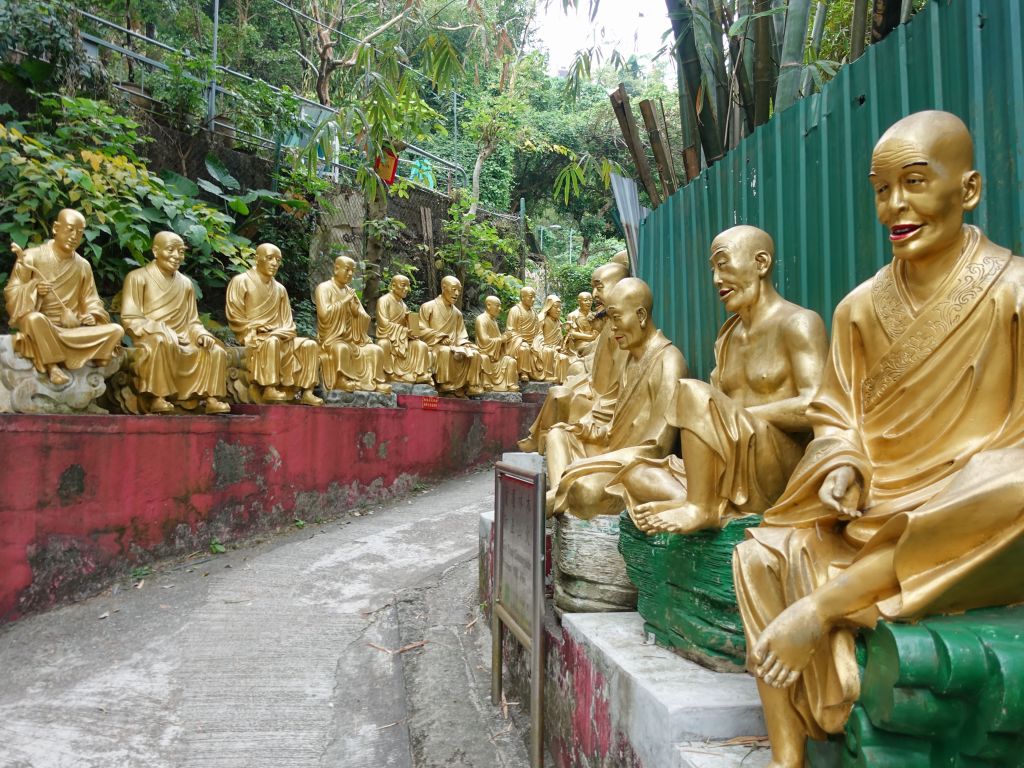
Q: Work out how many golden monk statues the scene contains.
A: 15